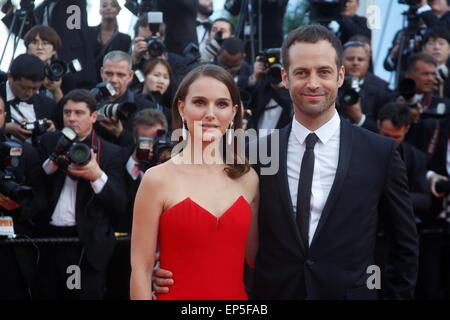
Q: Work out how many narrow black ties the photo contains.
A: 1